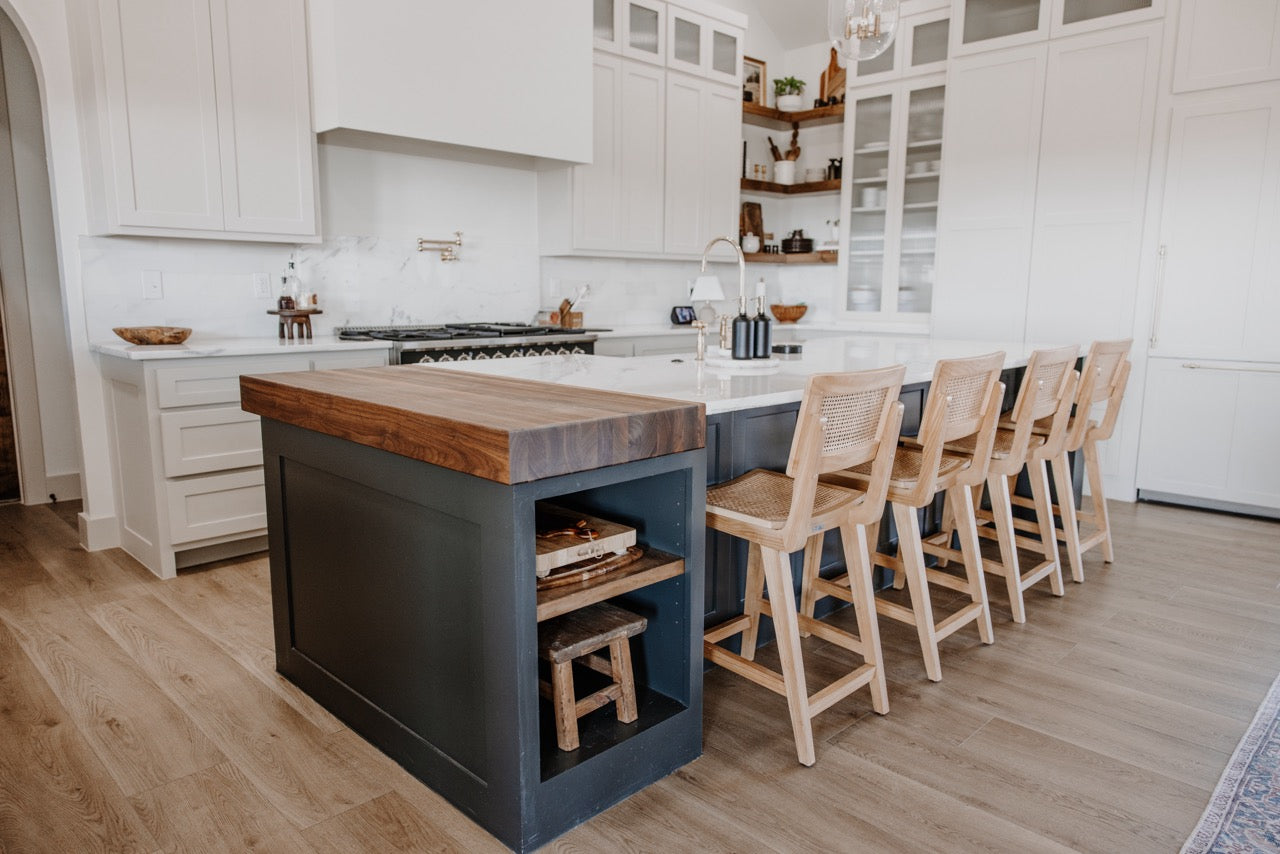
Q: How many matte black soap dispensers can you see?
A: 2